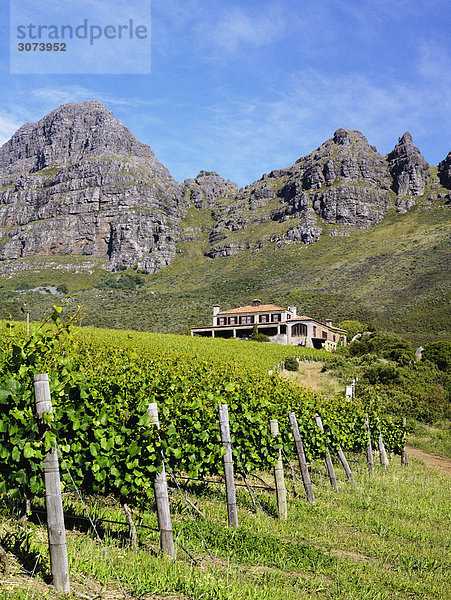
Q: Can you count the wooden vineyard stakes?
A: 10